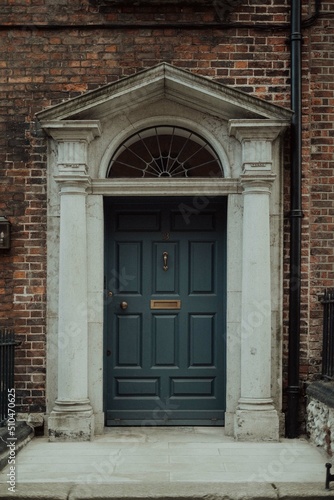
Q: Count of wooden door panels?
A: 10